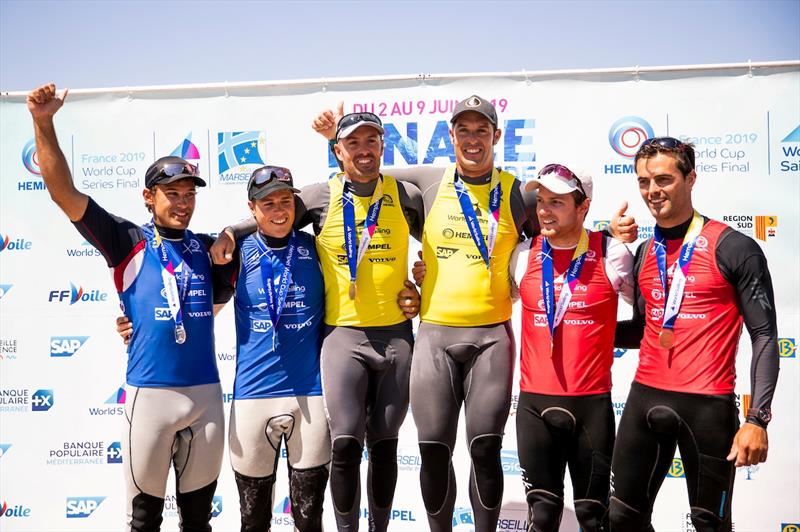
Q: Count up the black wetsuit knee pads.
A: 12